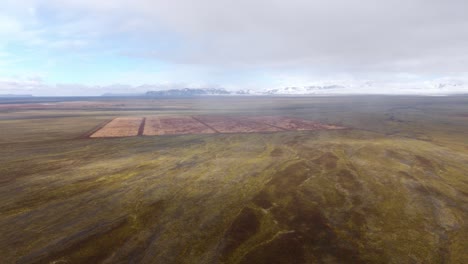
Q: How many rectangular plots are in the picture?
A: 4